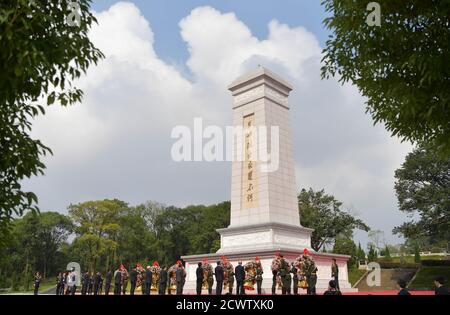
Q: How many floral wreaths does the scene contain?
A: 9